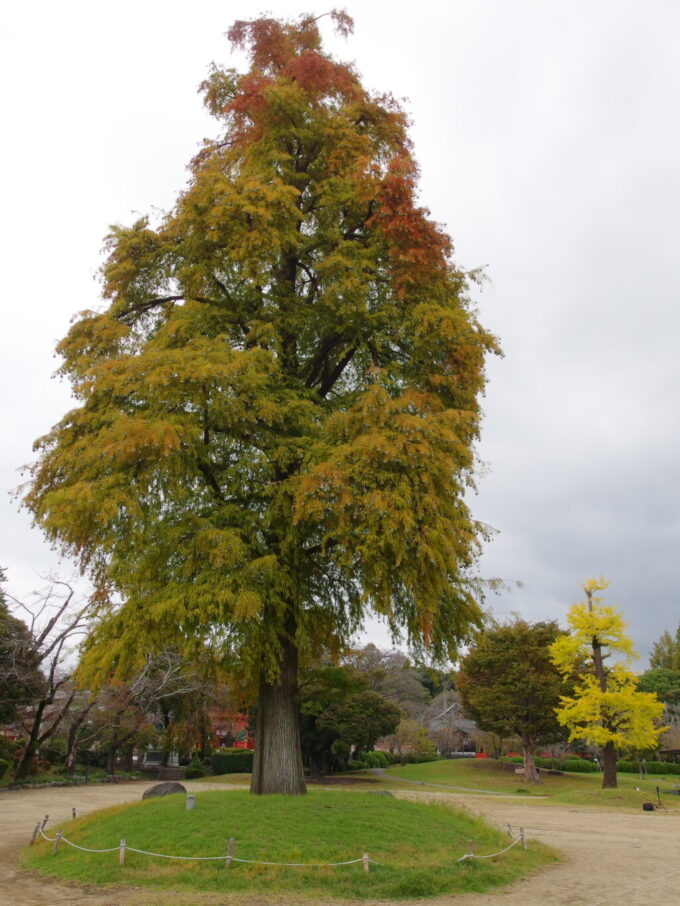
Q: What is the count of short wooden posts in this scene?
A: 10